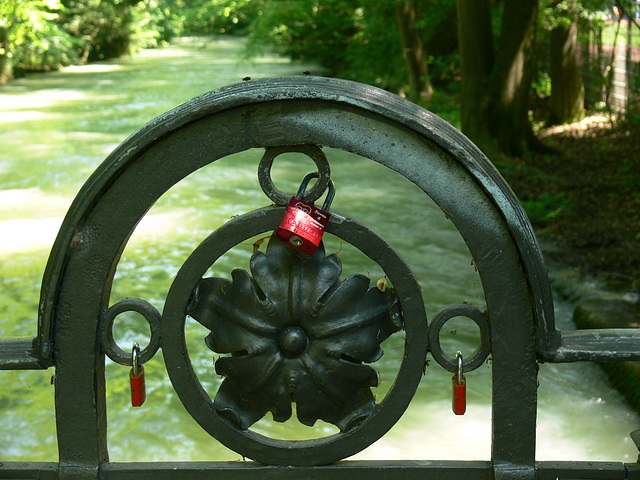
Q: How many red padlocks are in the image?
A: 3